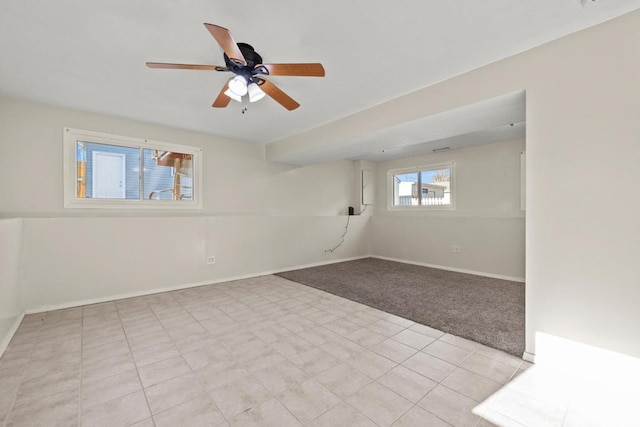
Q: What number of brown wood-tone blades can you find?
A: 5